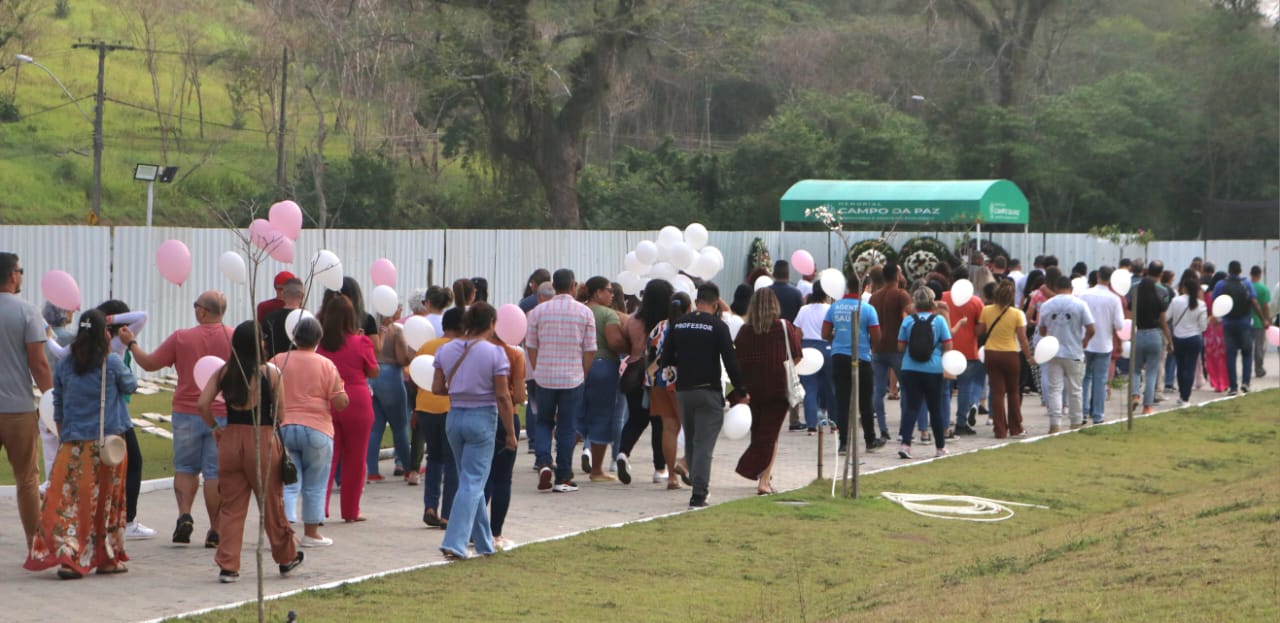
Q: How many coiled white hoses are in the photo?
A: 1